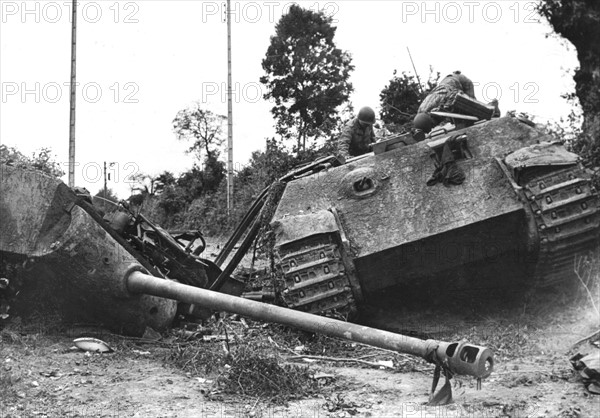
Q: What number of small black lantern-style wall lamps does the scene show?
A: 0